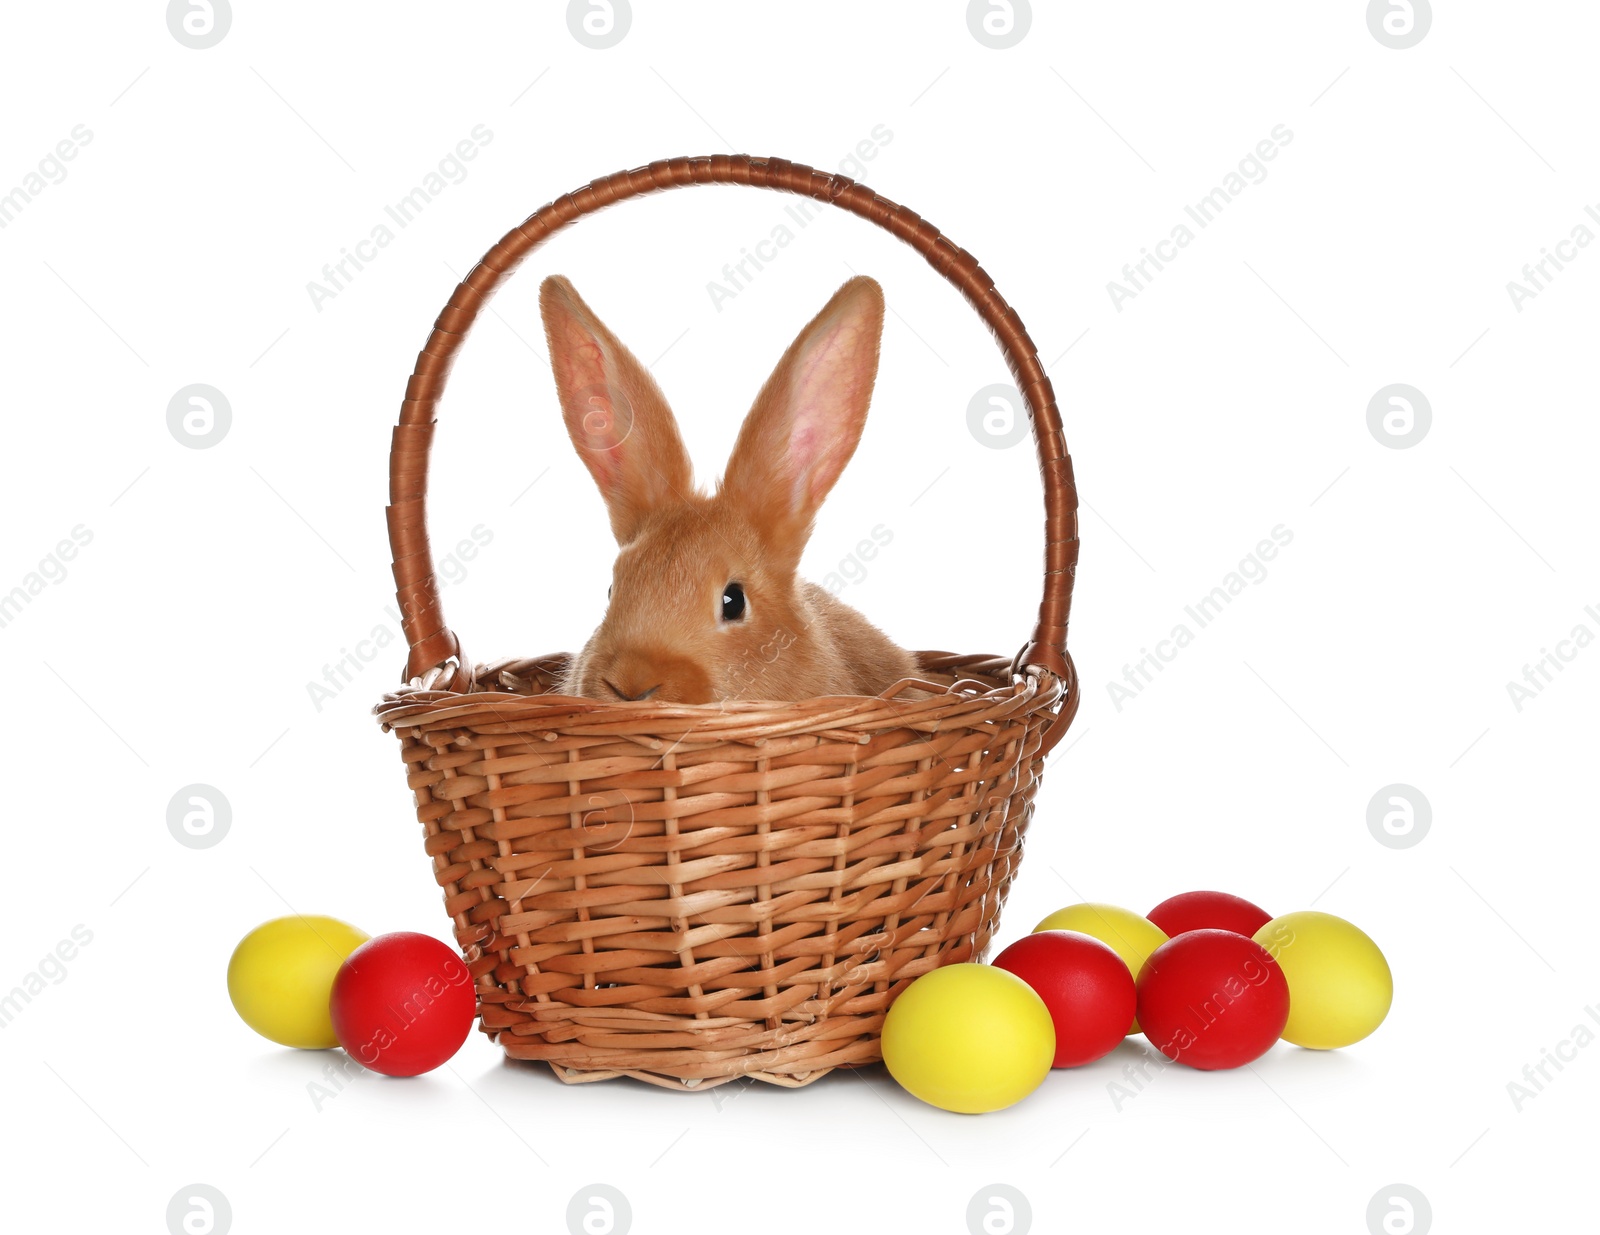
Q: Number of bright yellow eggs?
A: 4